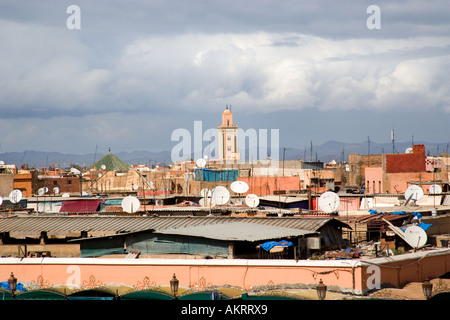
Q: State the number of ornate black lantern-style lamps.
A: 4